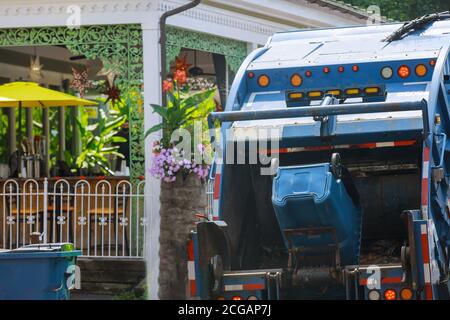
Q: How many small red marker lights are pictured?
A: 6